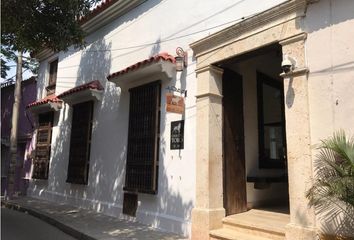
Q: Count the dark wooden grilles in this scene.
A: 3